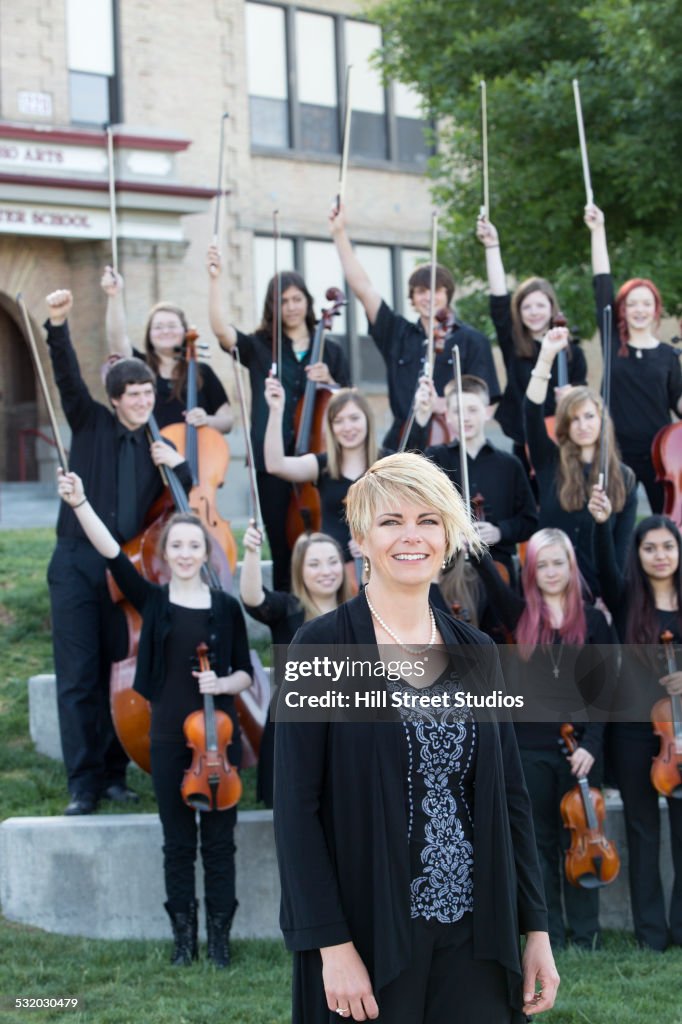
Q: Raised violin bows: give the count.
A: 11